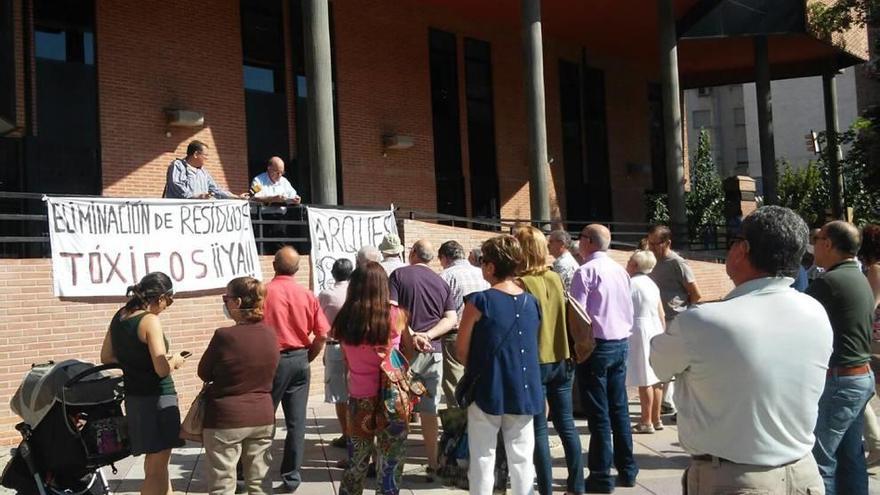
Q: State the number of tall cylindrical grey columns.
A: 5